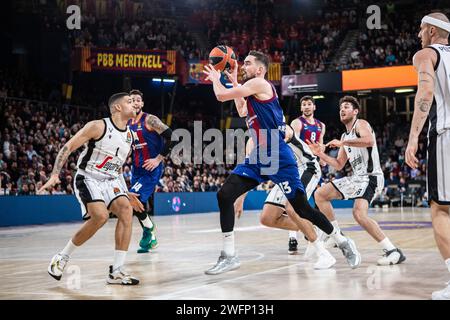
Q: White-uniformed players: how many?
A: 4